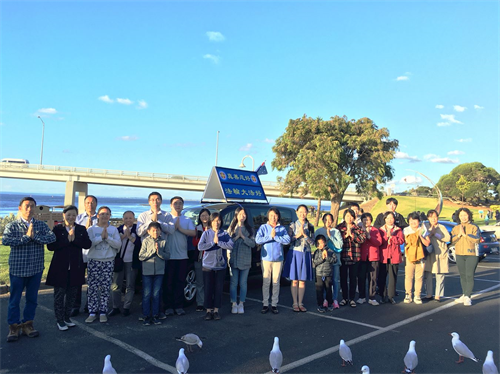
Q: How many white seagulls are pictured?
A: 9